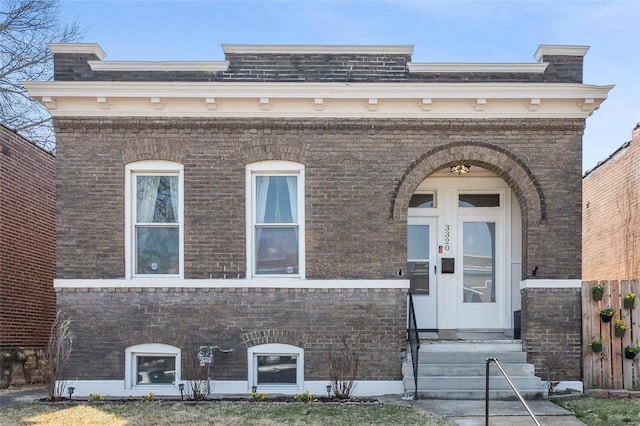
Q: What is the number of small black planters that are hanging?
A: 2